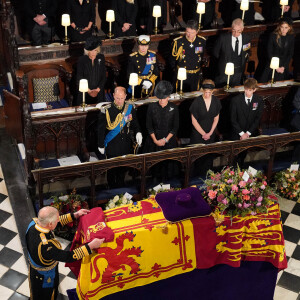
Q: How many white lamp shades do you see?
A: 11